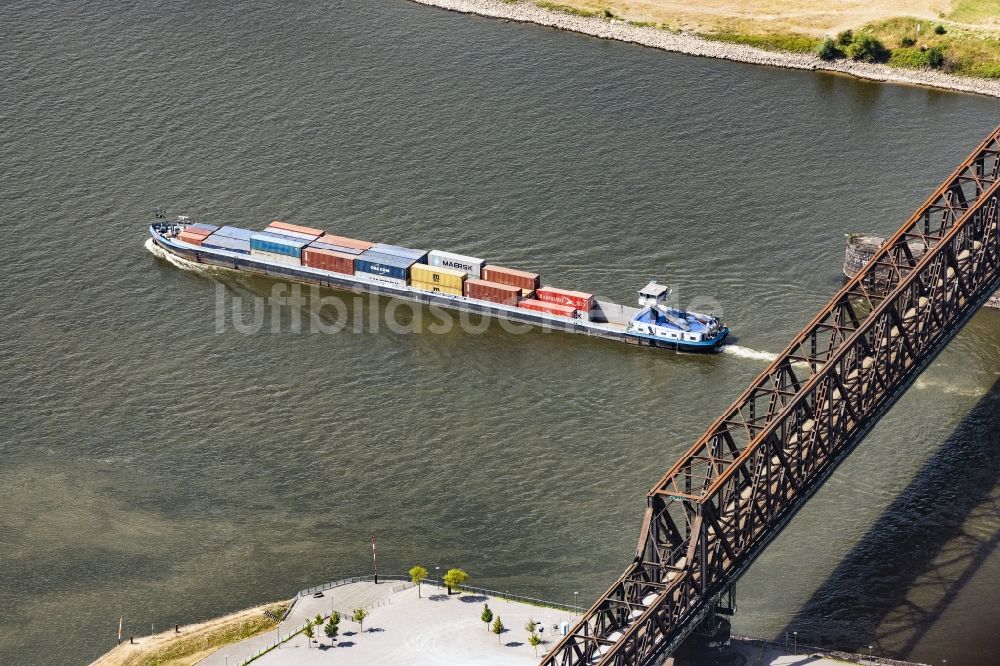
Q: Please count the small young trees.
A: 11